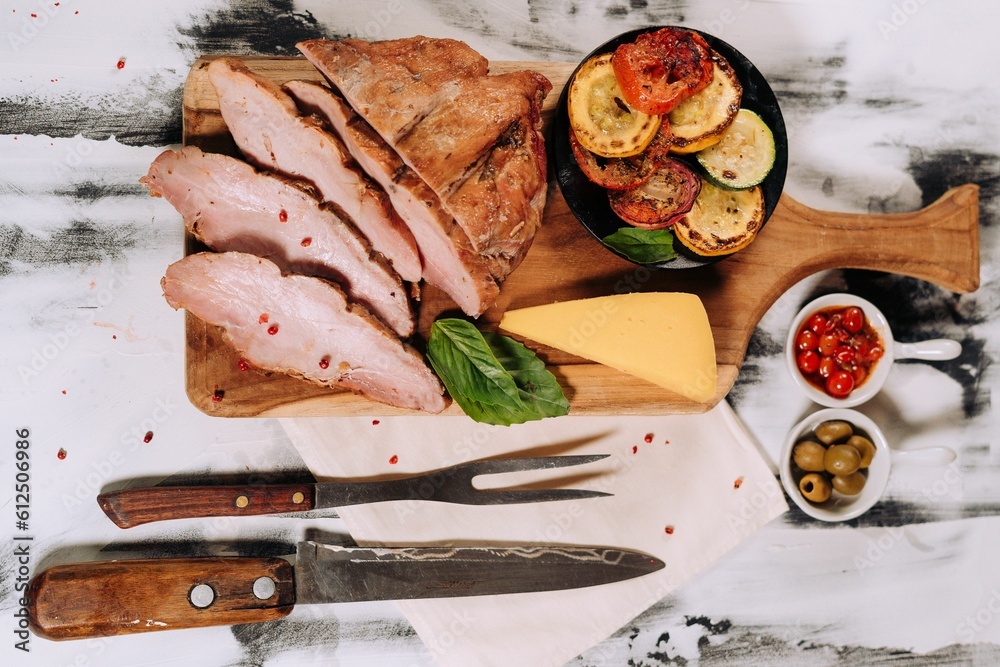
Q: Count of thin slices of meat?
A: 4